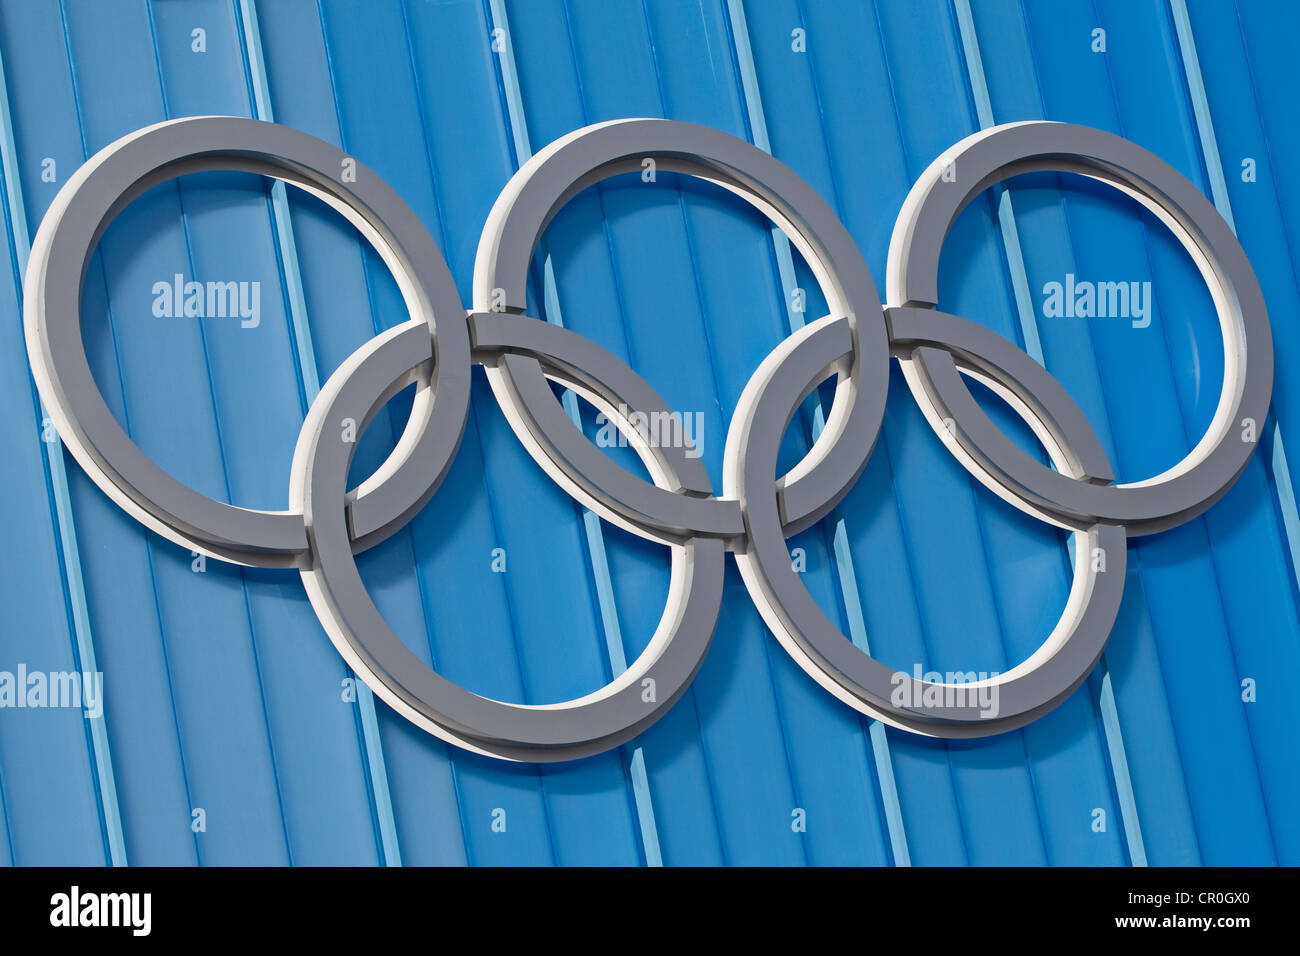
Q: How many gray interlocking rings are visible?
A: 5